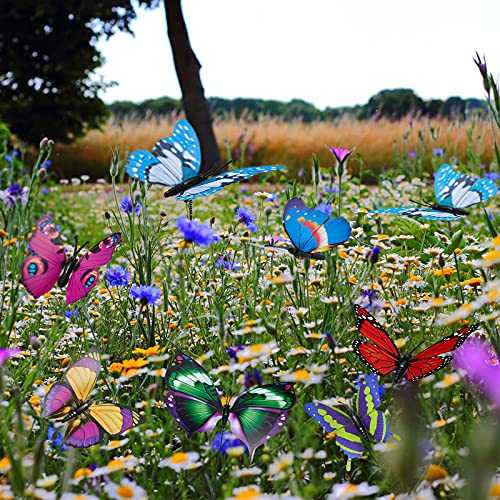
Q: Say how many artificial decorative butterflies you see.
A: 8